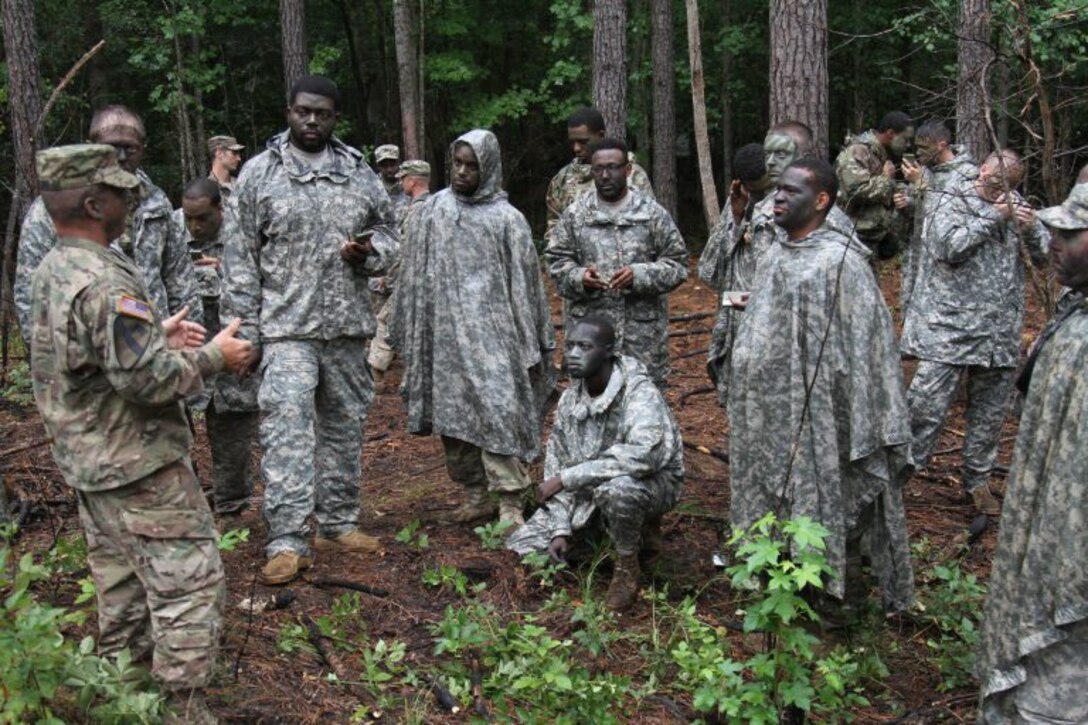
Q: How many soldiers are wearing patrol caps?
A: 5